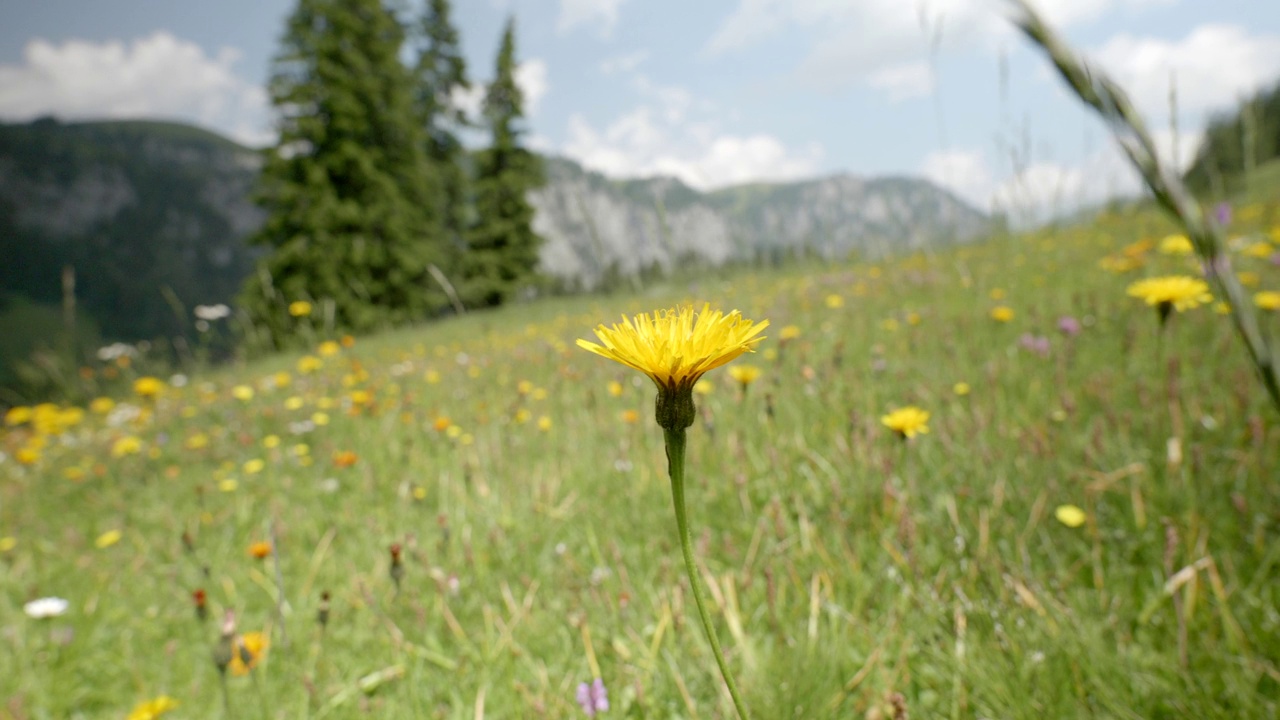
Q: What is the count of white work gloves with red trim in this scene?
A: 0